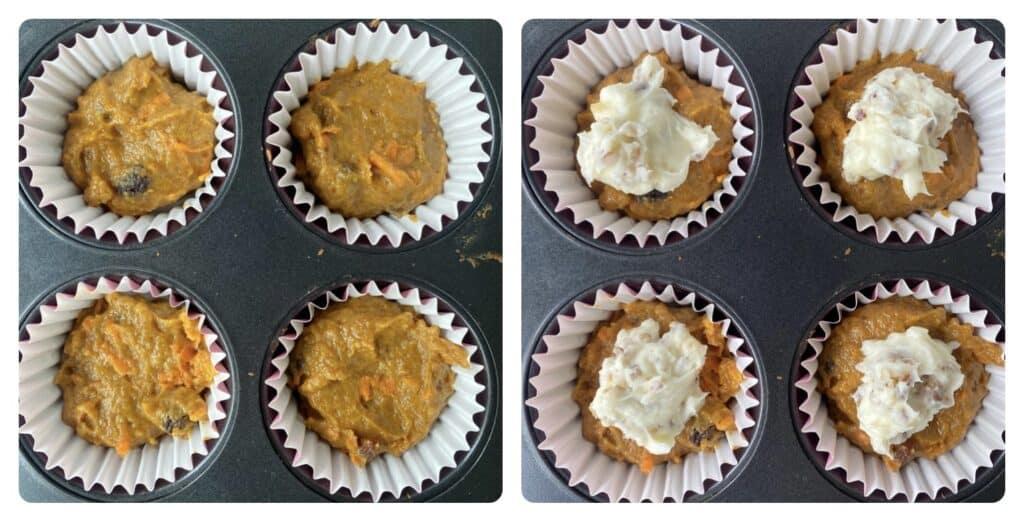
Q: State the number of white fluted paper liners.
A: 8